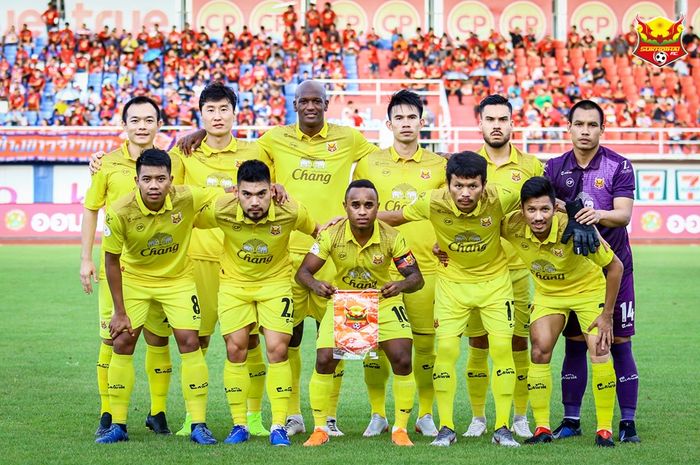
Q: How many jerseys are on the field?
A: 11